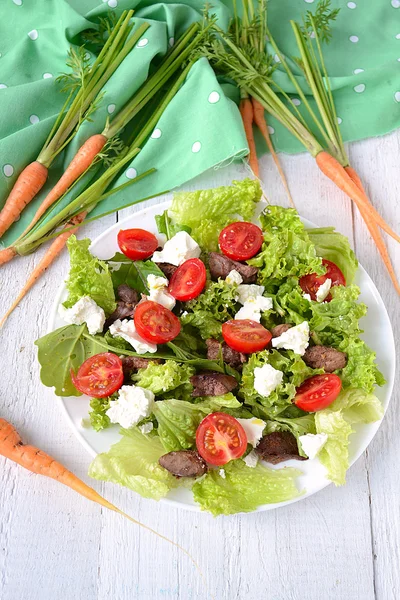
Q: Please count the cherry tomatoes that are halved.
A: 9